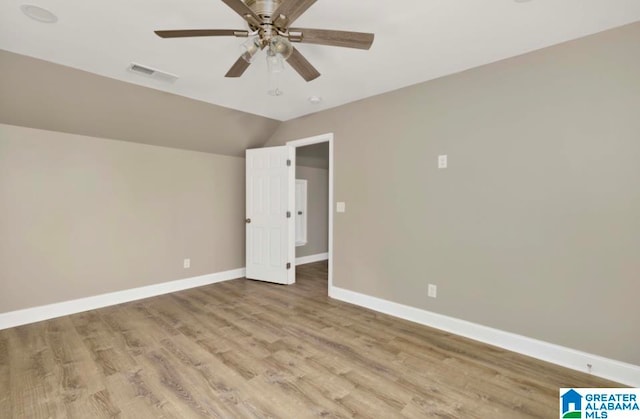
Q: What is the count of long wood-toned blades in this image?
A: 6